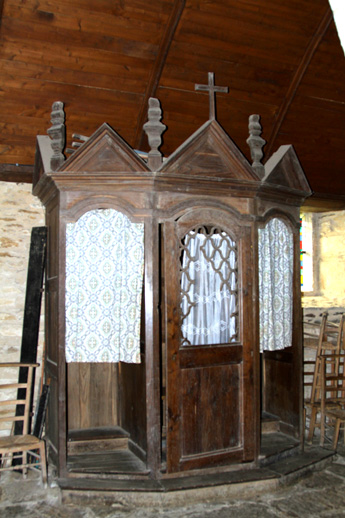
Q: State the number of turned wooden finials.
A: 3